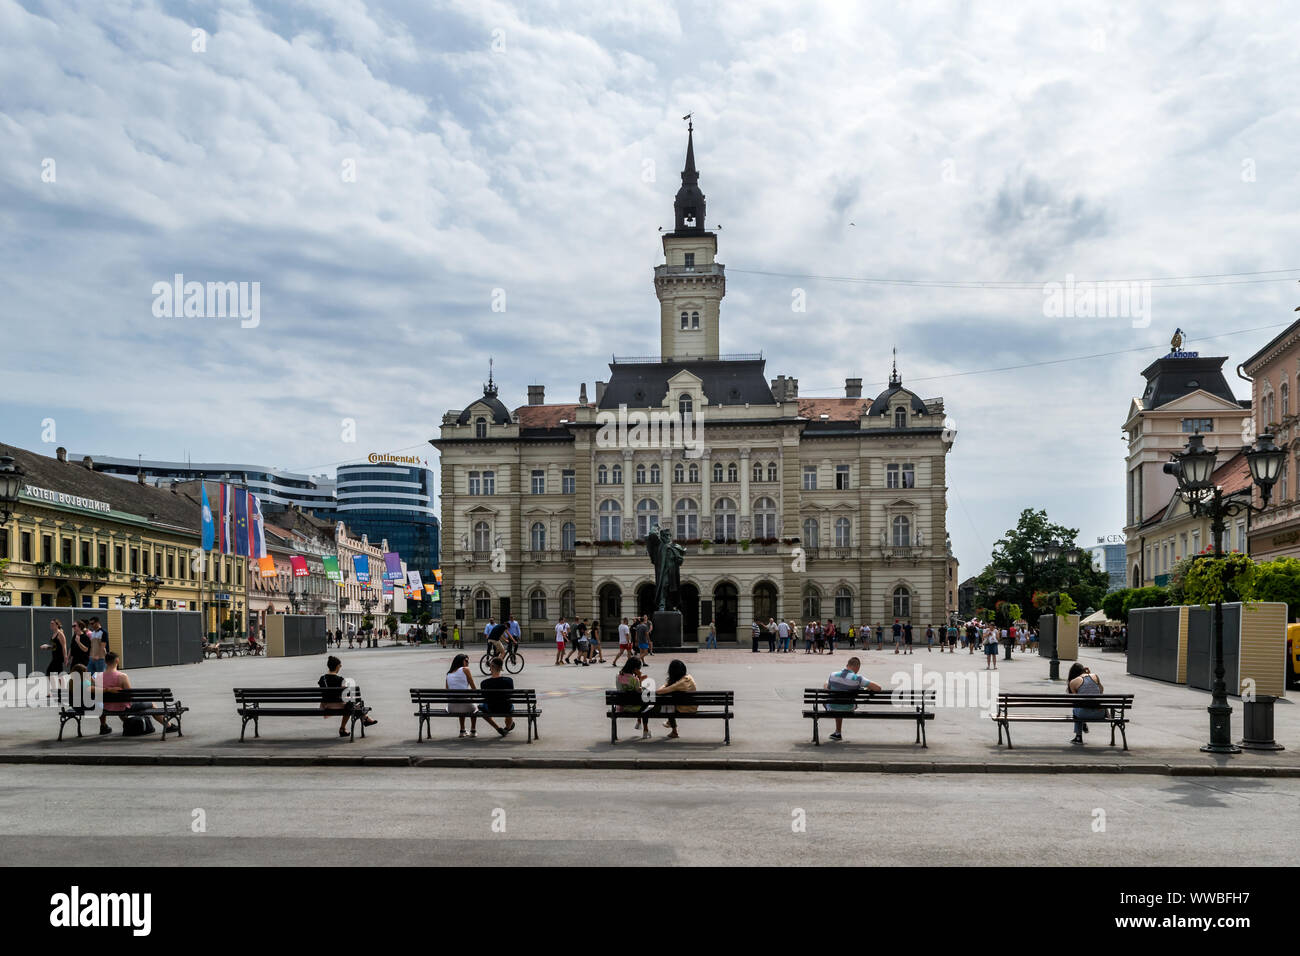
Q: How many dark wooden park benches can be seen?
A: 6